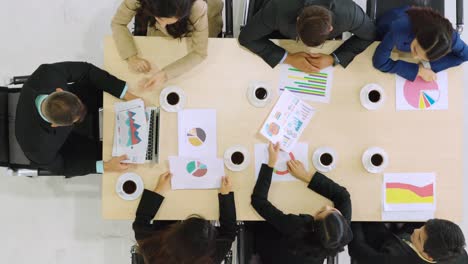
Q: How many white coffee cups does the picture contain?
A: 7